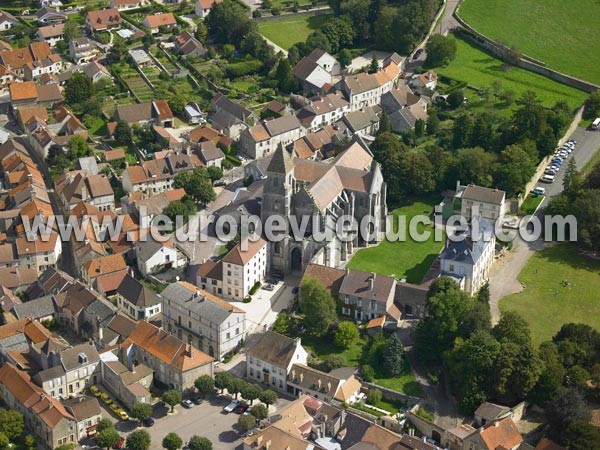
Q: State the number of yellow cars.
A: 4